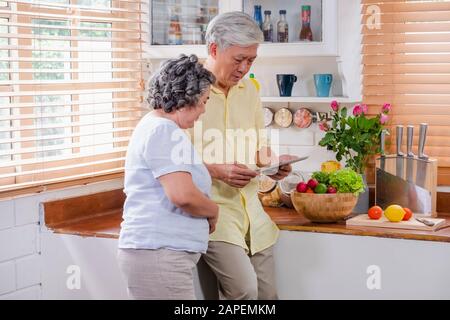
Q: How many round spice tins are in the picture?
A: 3